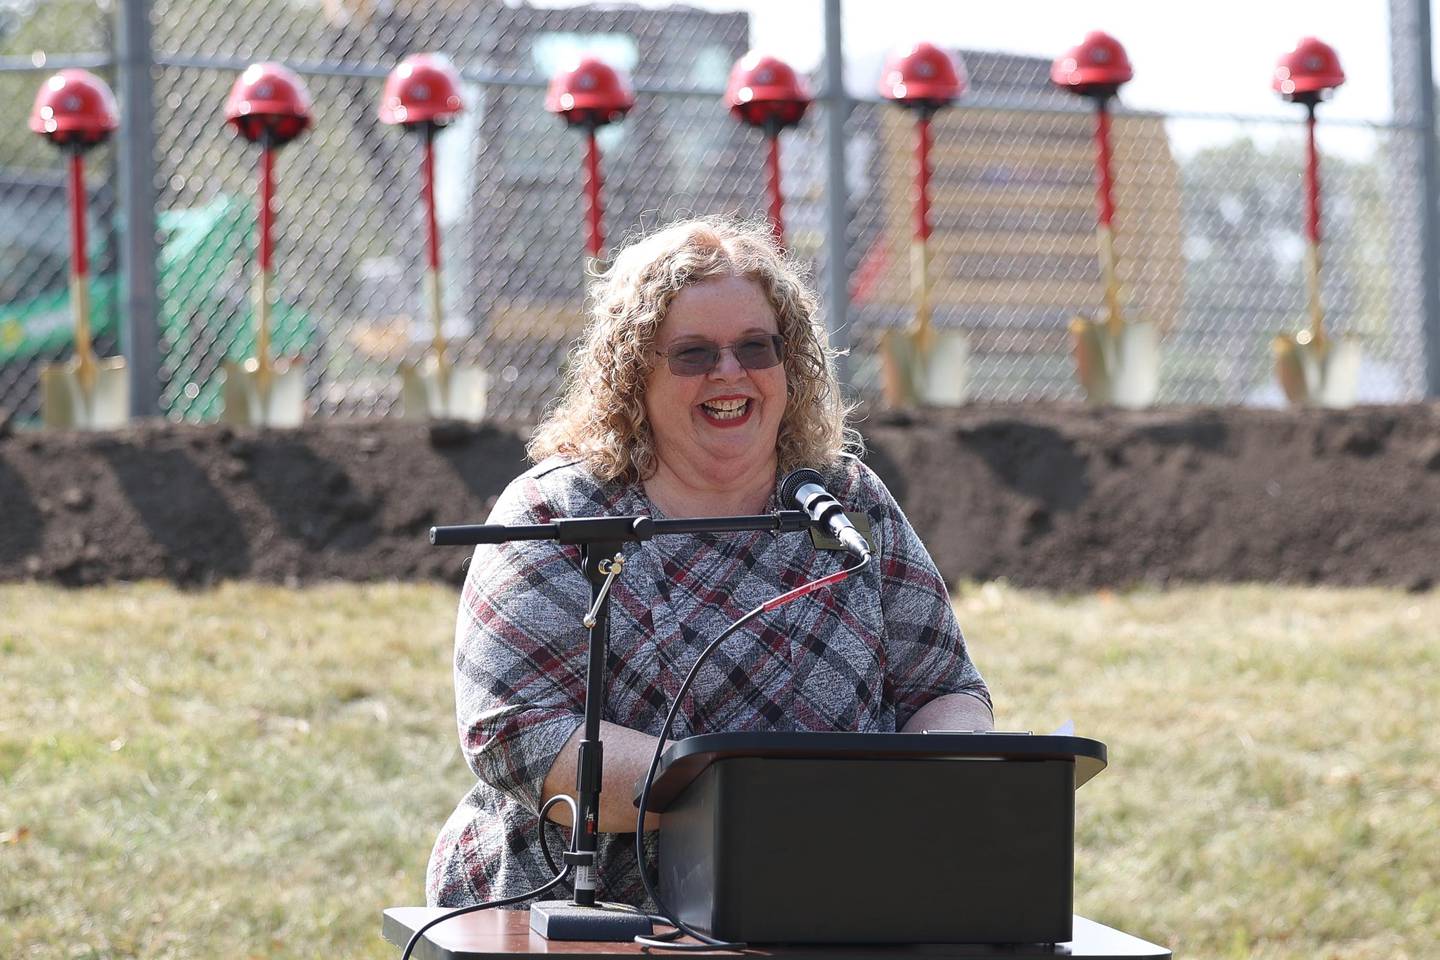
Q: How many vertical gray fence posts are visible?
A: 3